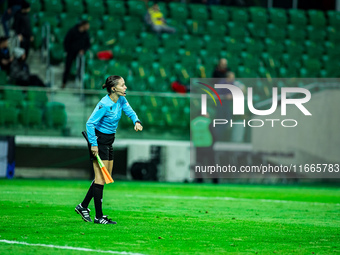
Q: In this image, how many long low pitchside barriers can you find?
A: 1